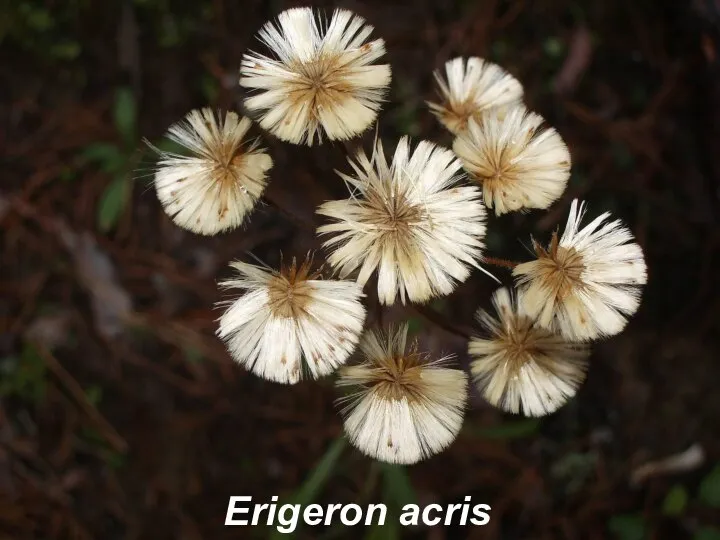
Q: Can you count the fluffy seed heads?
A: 9